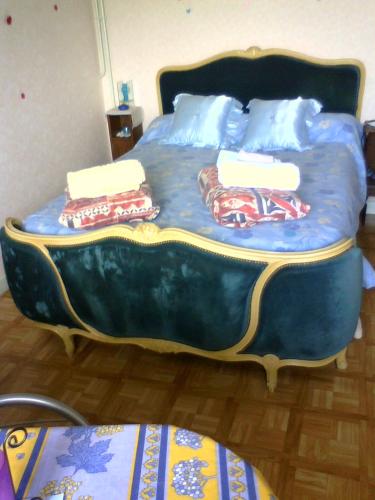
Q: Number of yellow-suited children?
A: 0